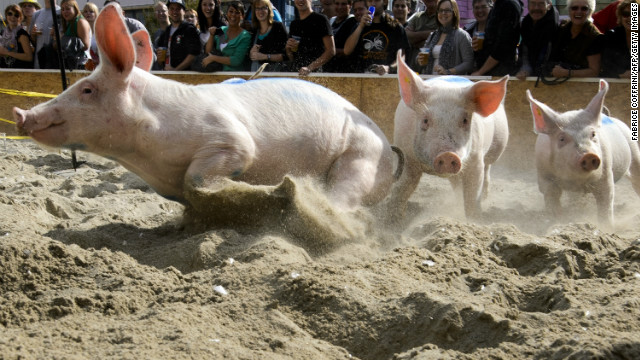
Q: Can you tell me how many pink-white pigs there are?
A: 3